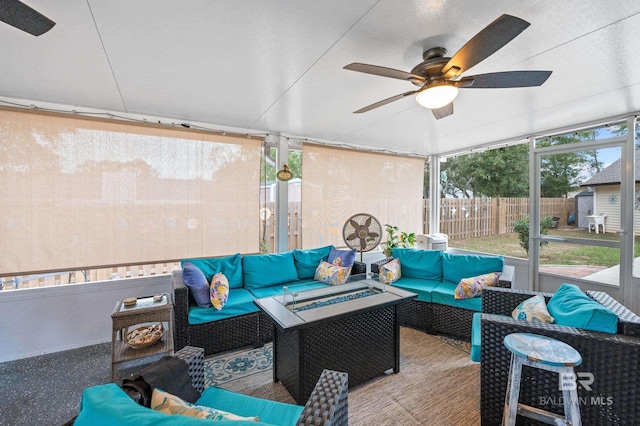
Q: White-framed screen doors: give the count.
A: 1